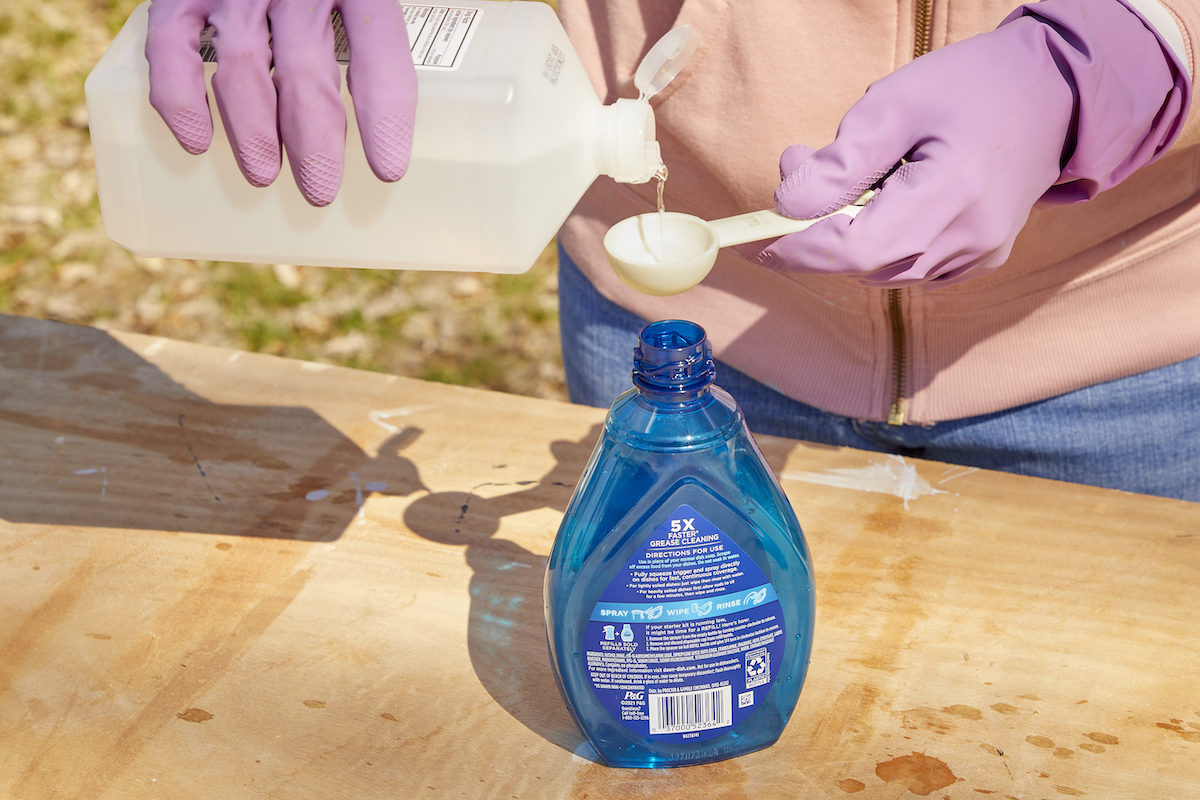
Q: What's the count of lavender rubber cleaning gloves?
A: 2